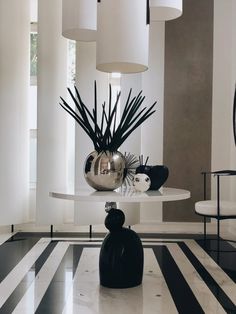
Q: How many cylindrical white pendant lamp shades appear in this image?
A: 3